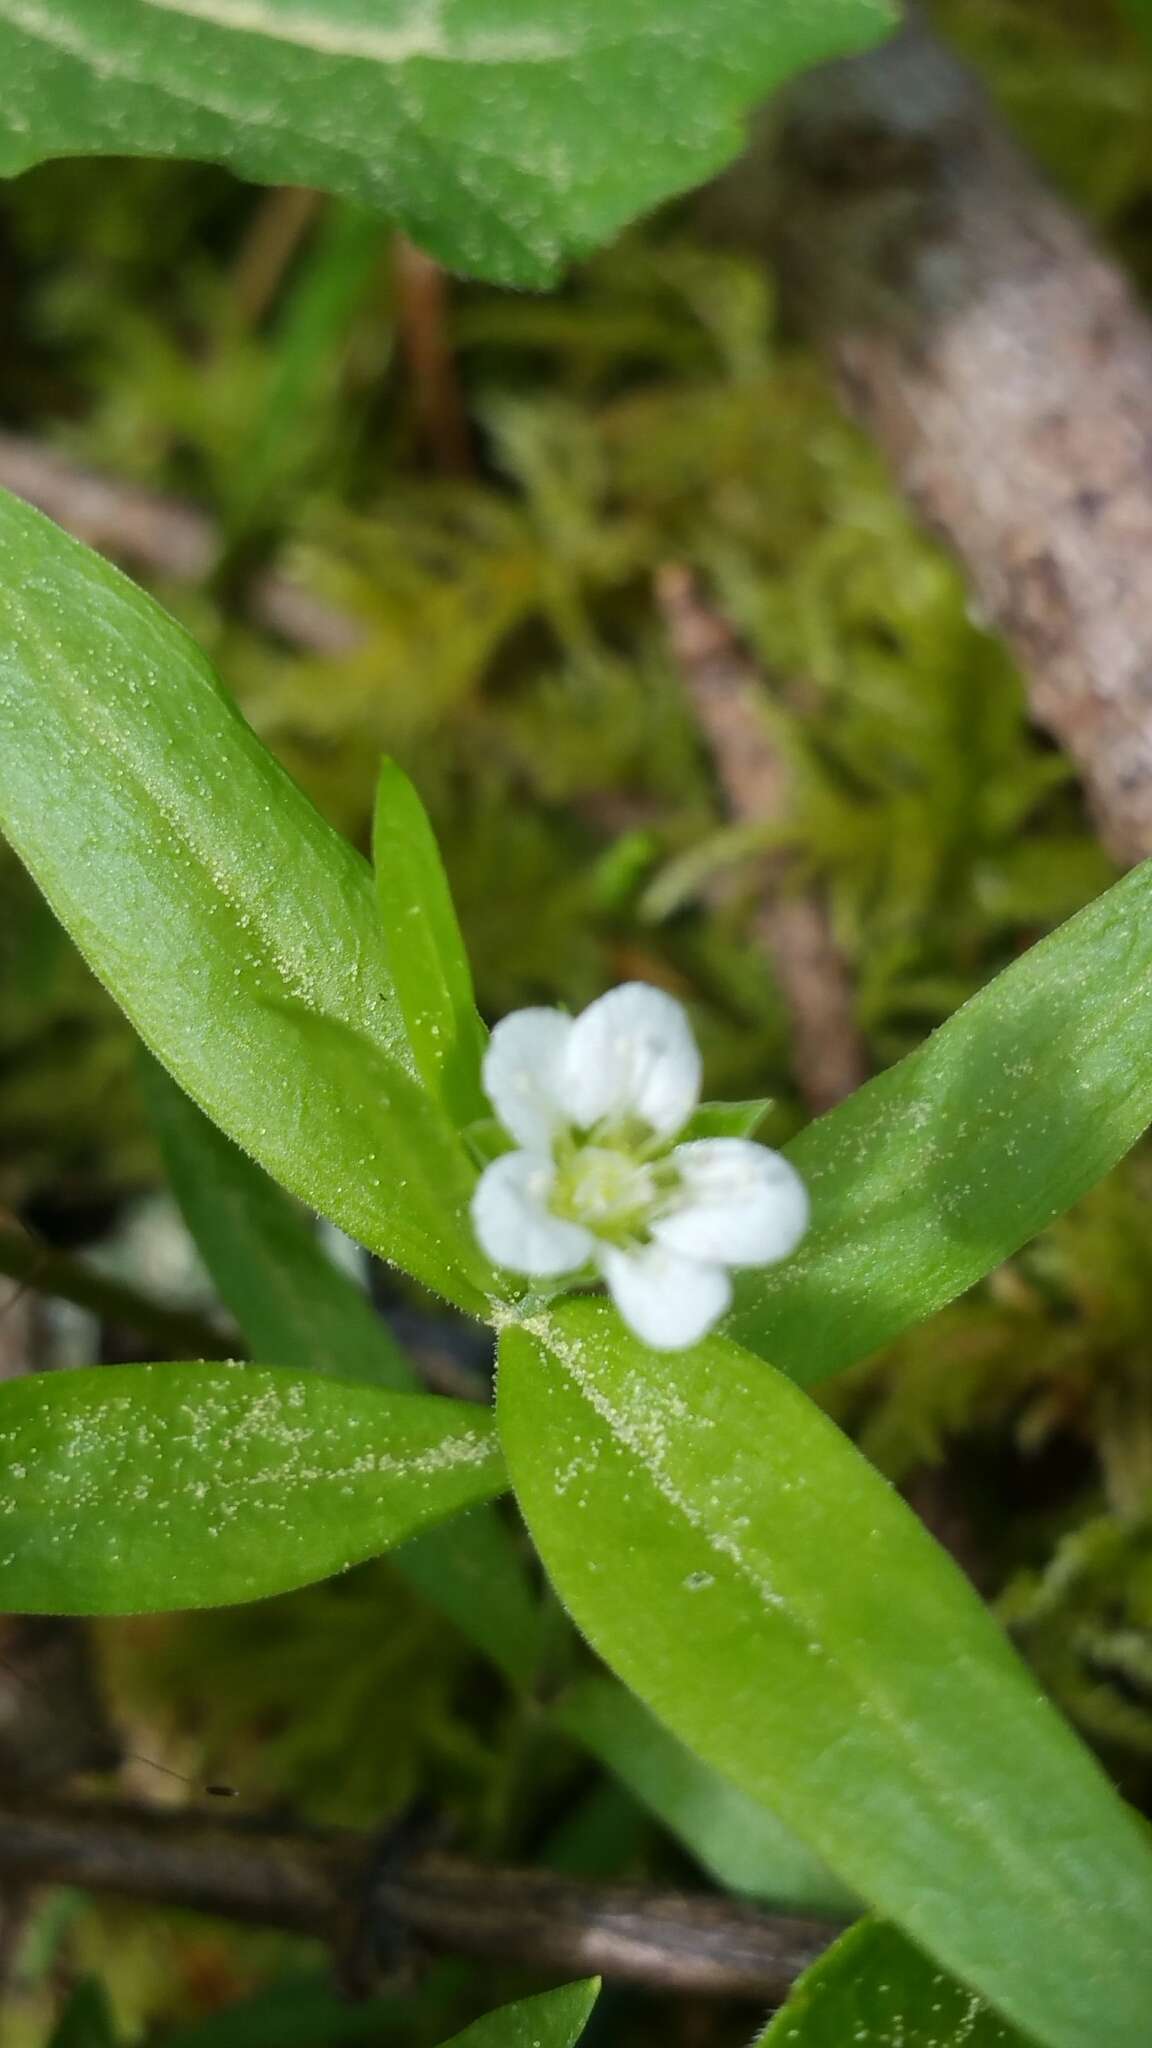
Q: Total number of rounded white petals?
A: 5